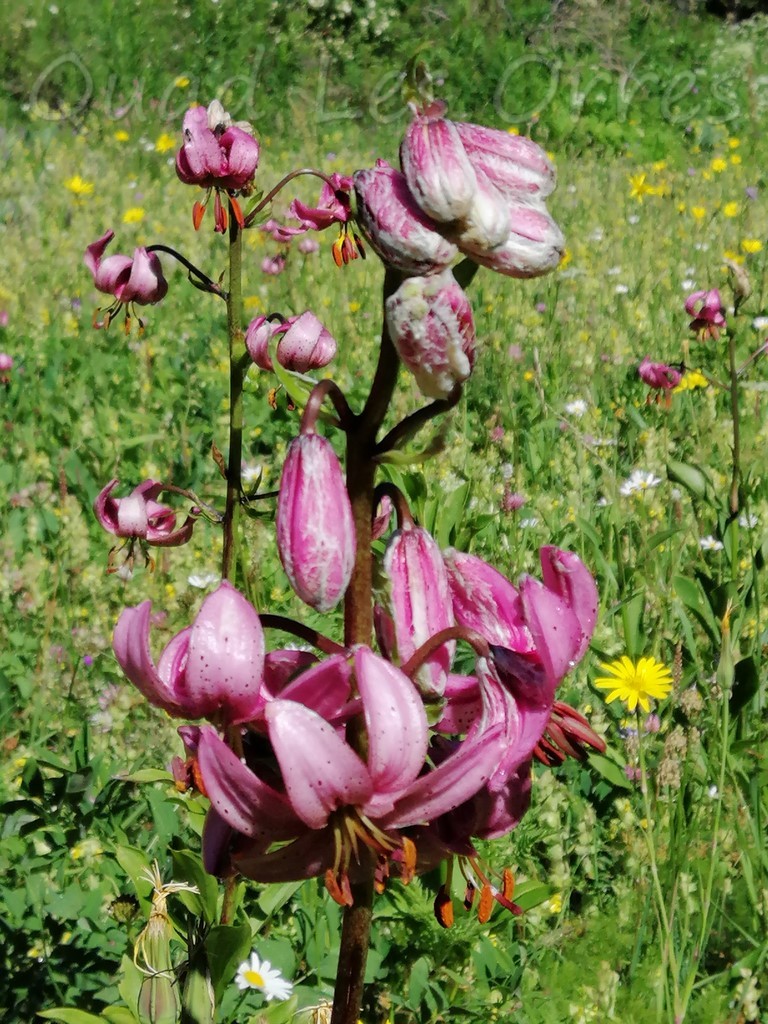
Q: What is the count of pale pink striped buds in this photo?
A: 8